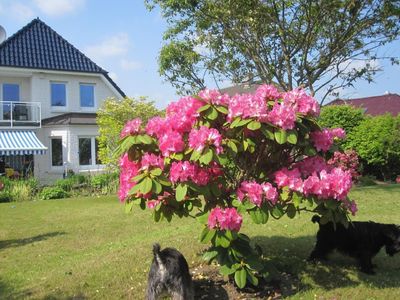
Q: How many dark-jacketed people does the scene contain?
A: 0